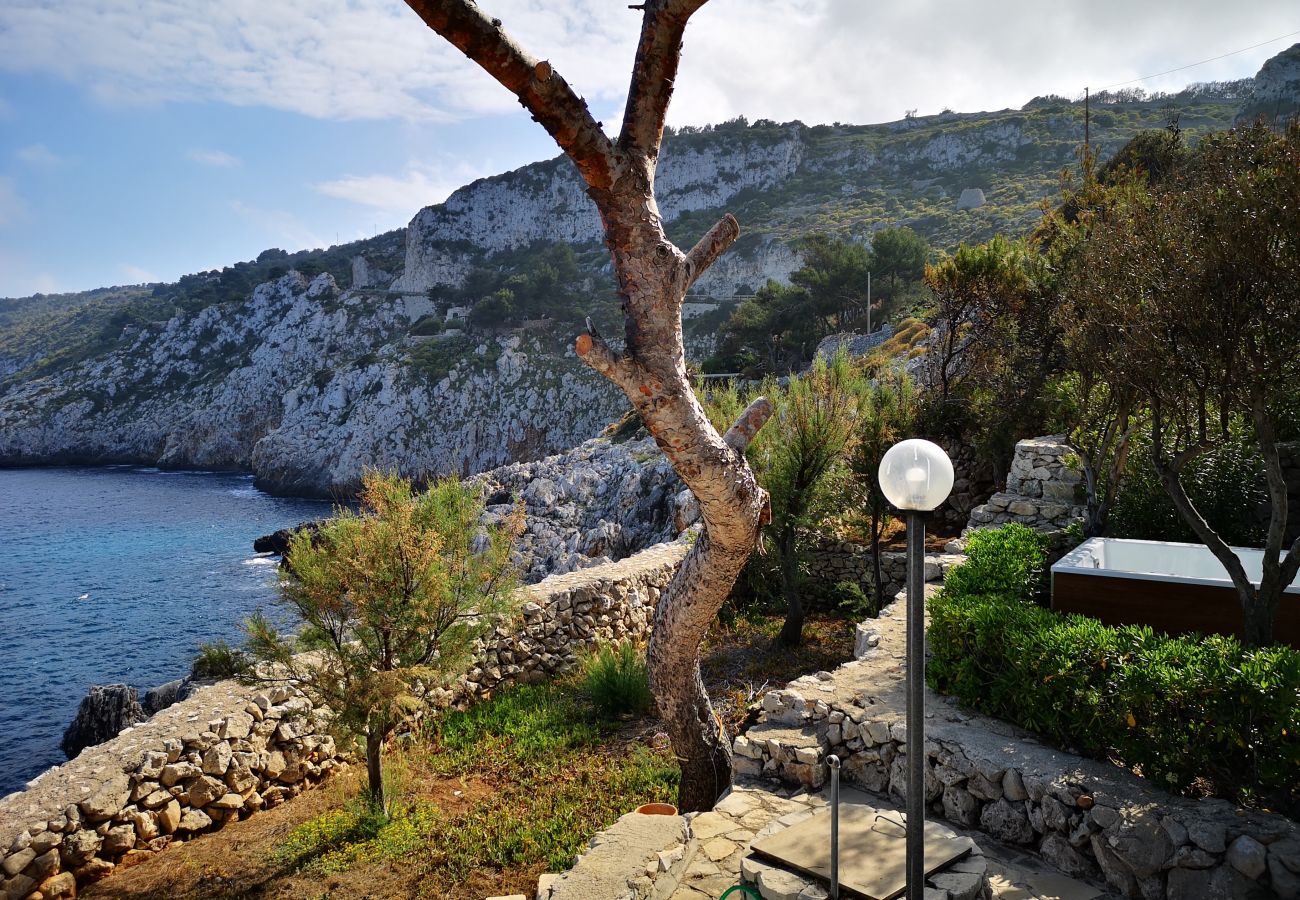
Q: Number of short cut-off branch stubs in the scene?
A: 3